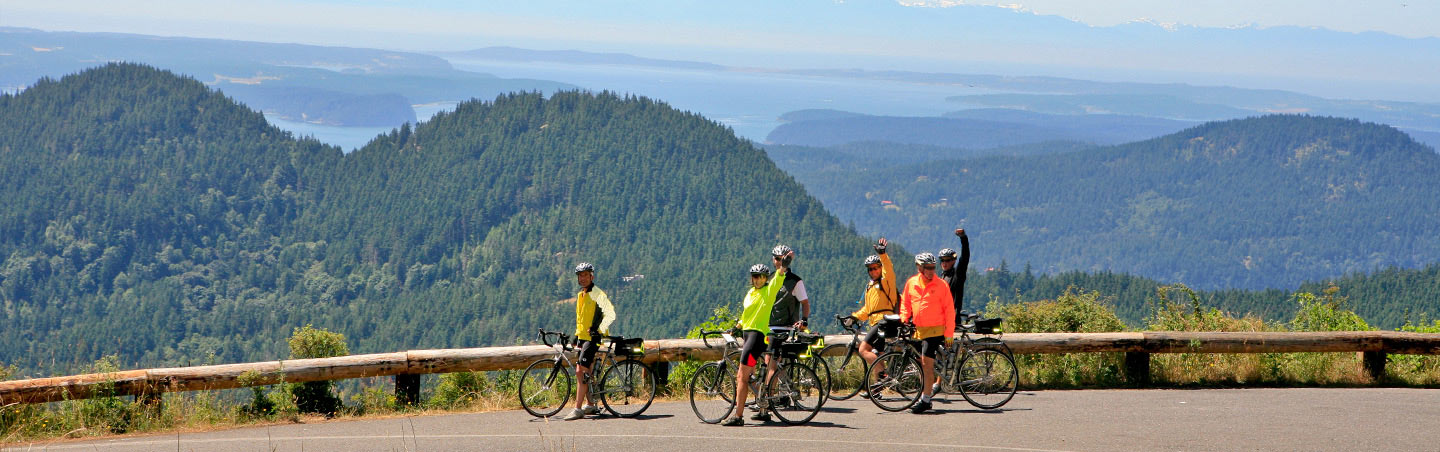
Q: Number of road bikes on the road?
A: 6